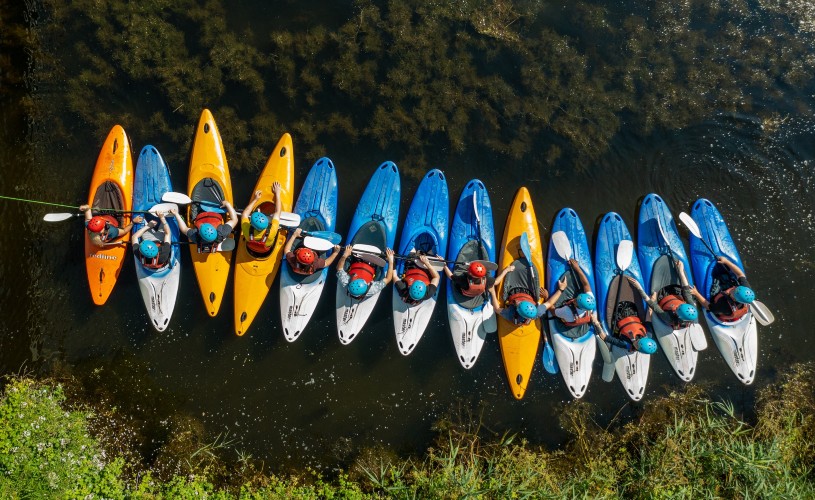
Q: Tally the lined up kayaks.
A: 13